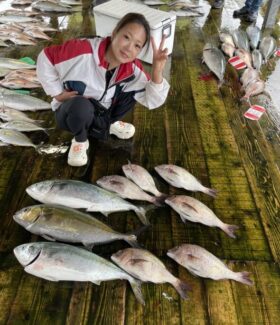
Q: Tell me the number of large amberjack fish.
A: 3